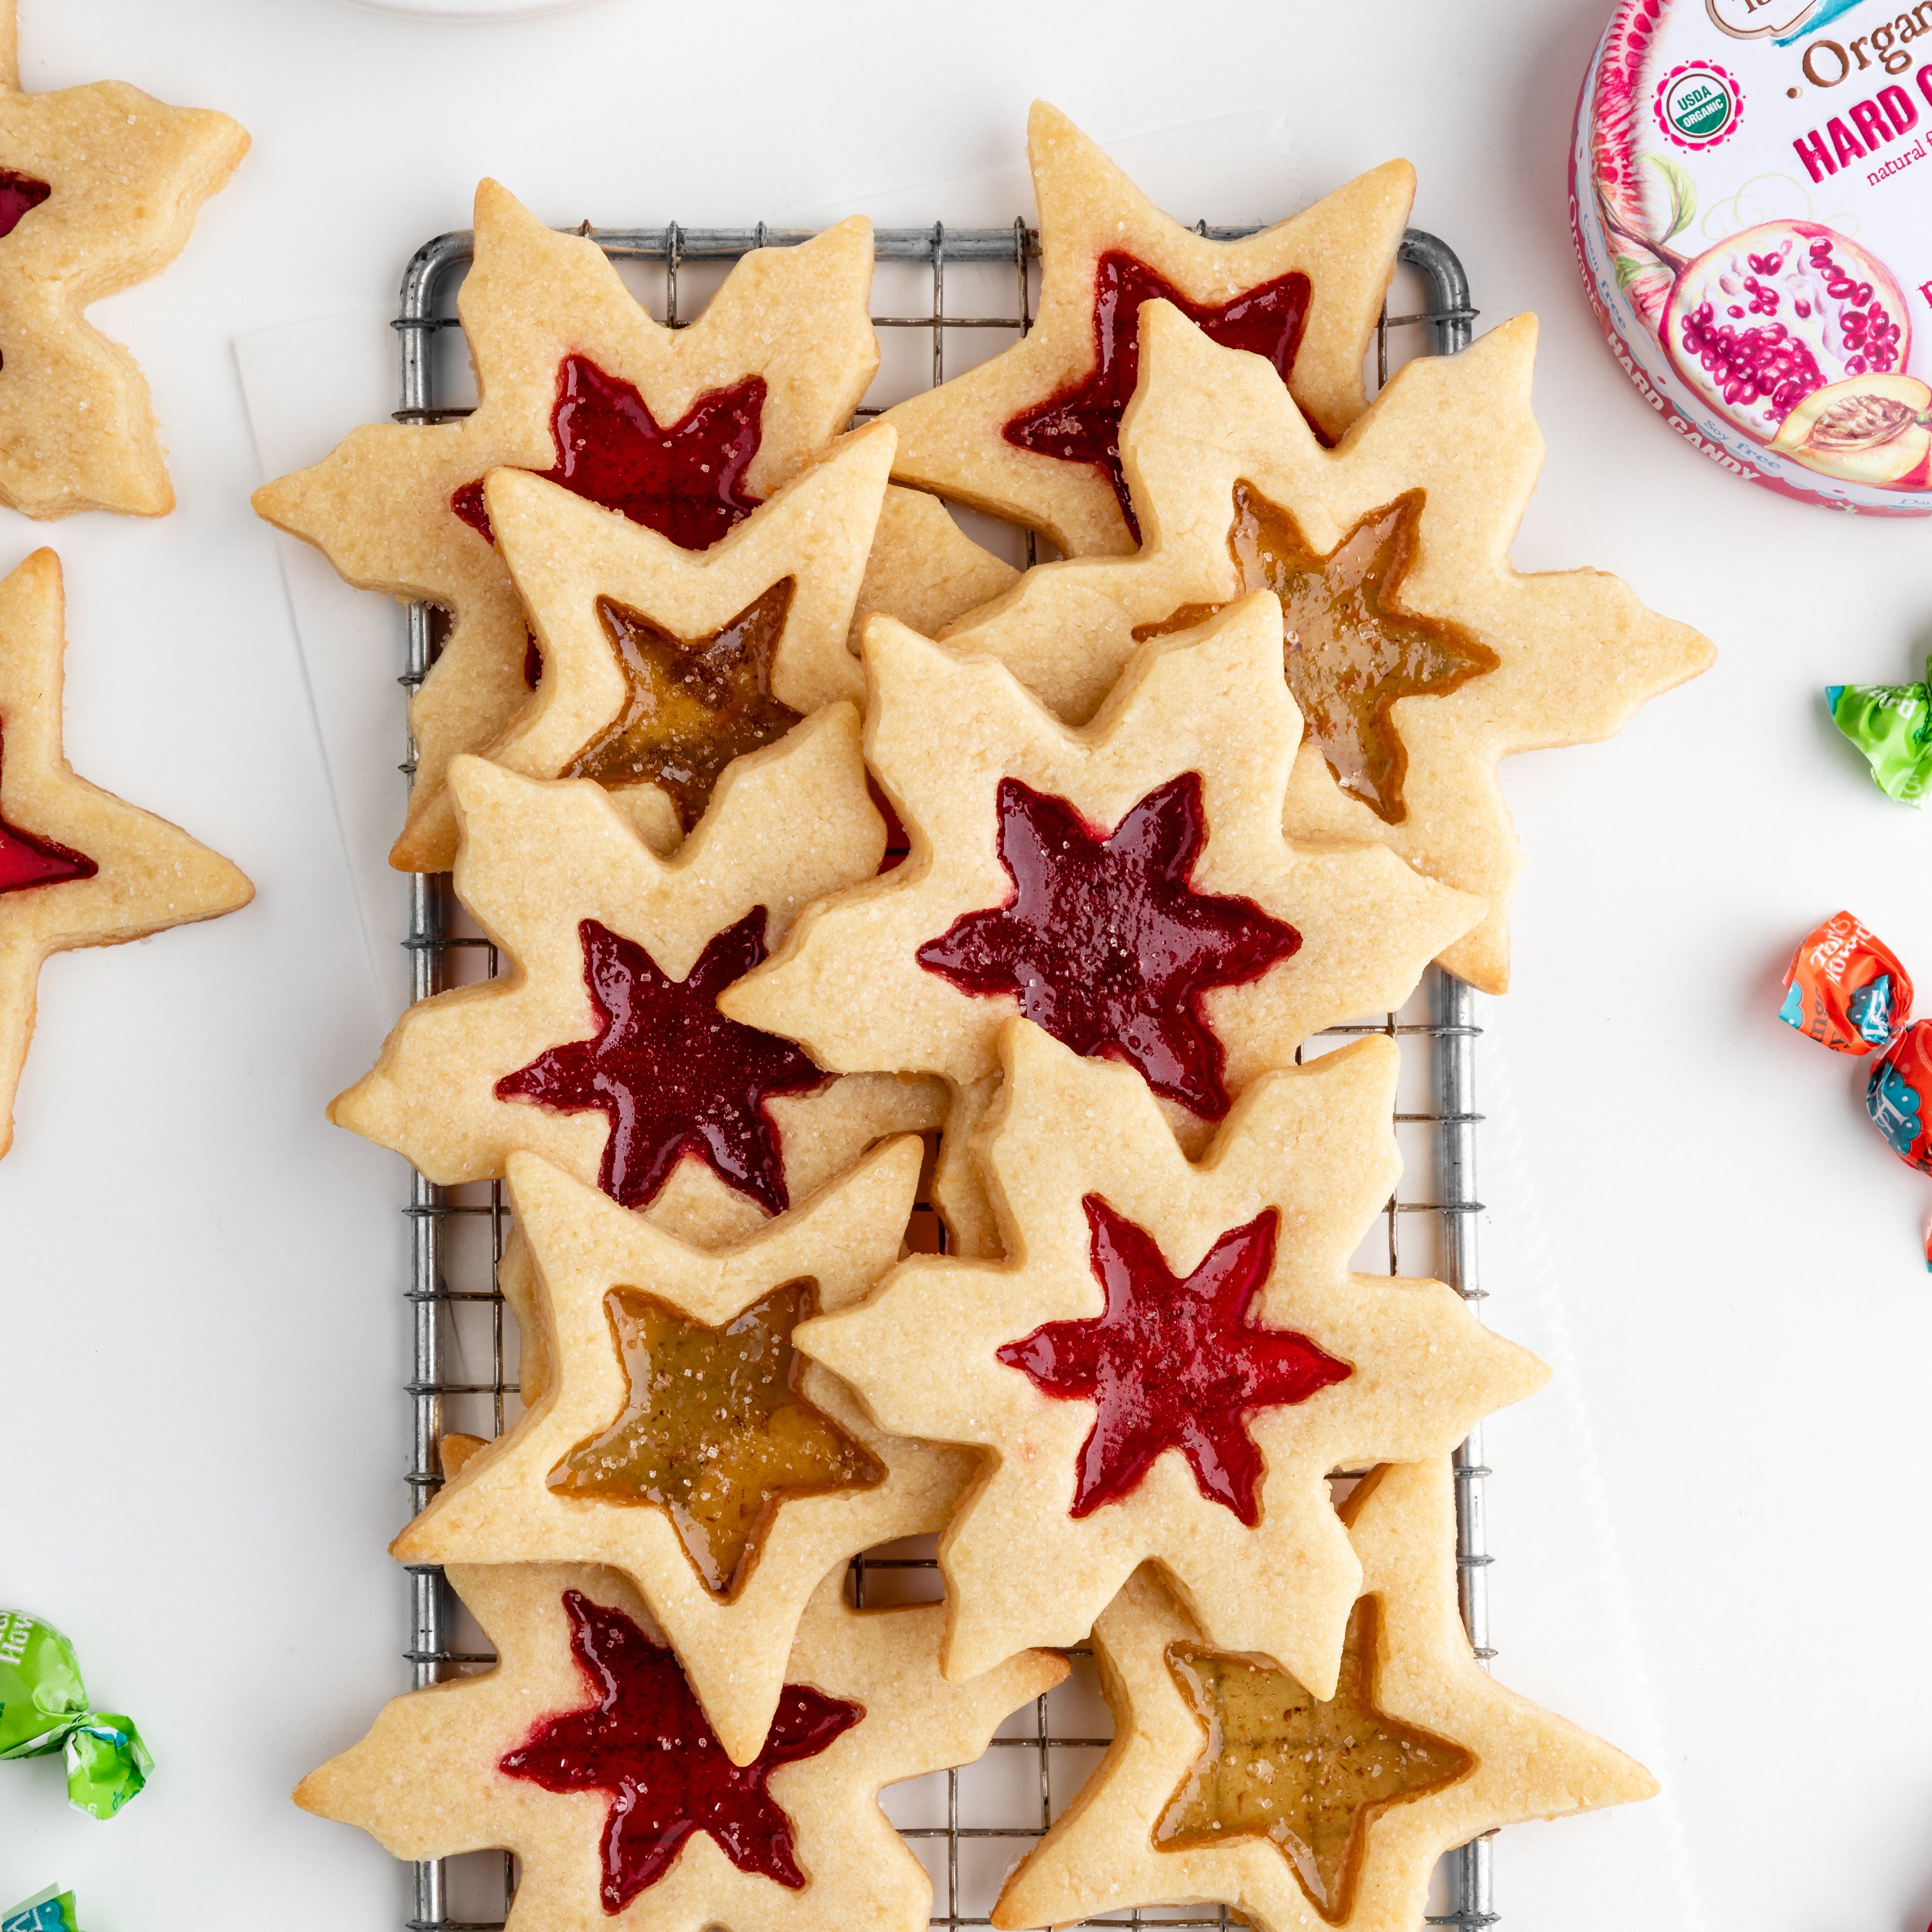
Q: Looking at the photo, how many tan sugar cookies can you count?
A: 12